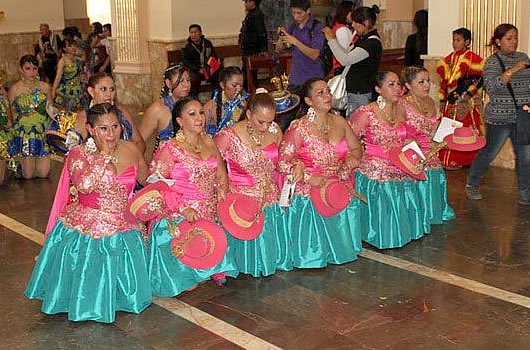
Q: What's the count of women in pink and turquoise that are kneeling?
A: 6